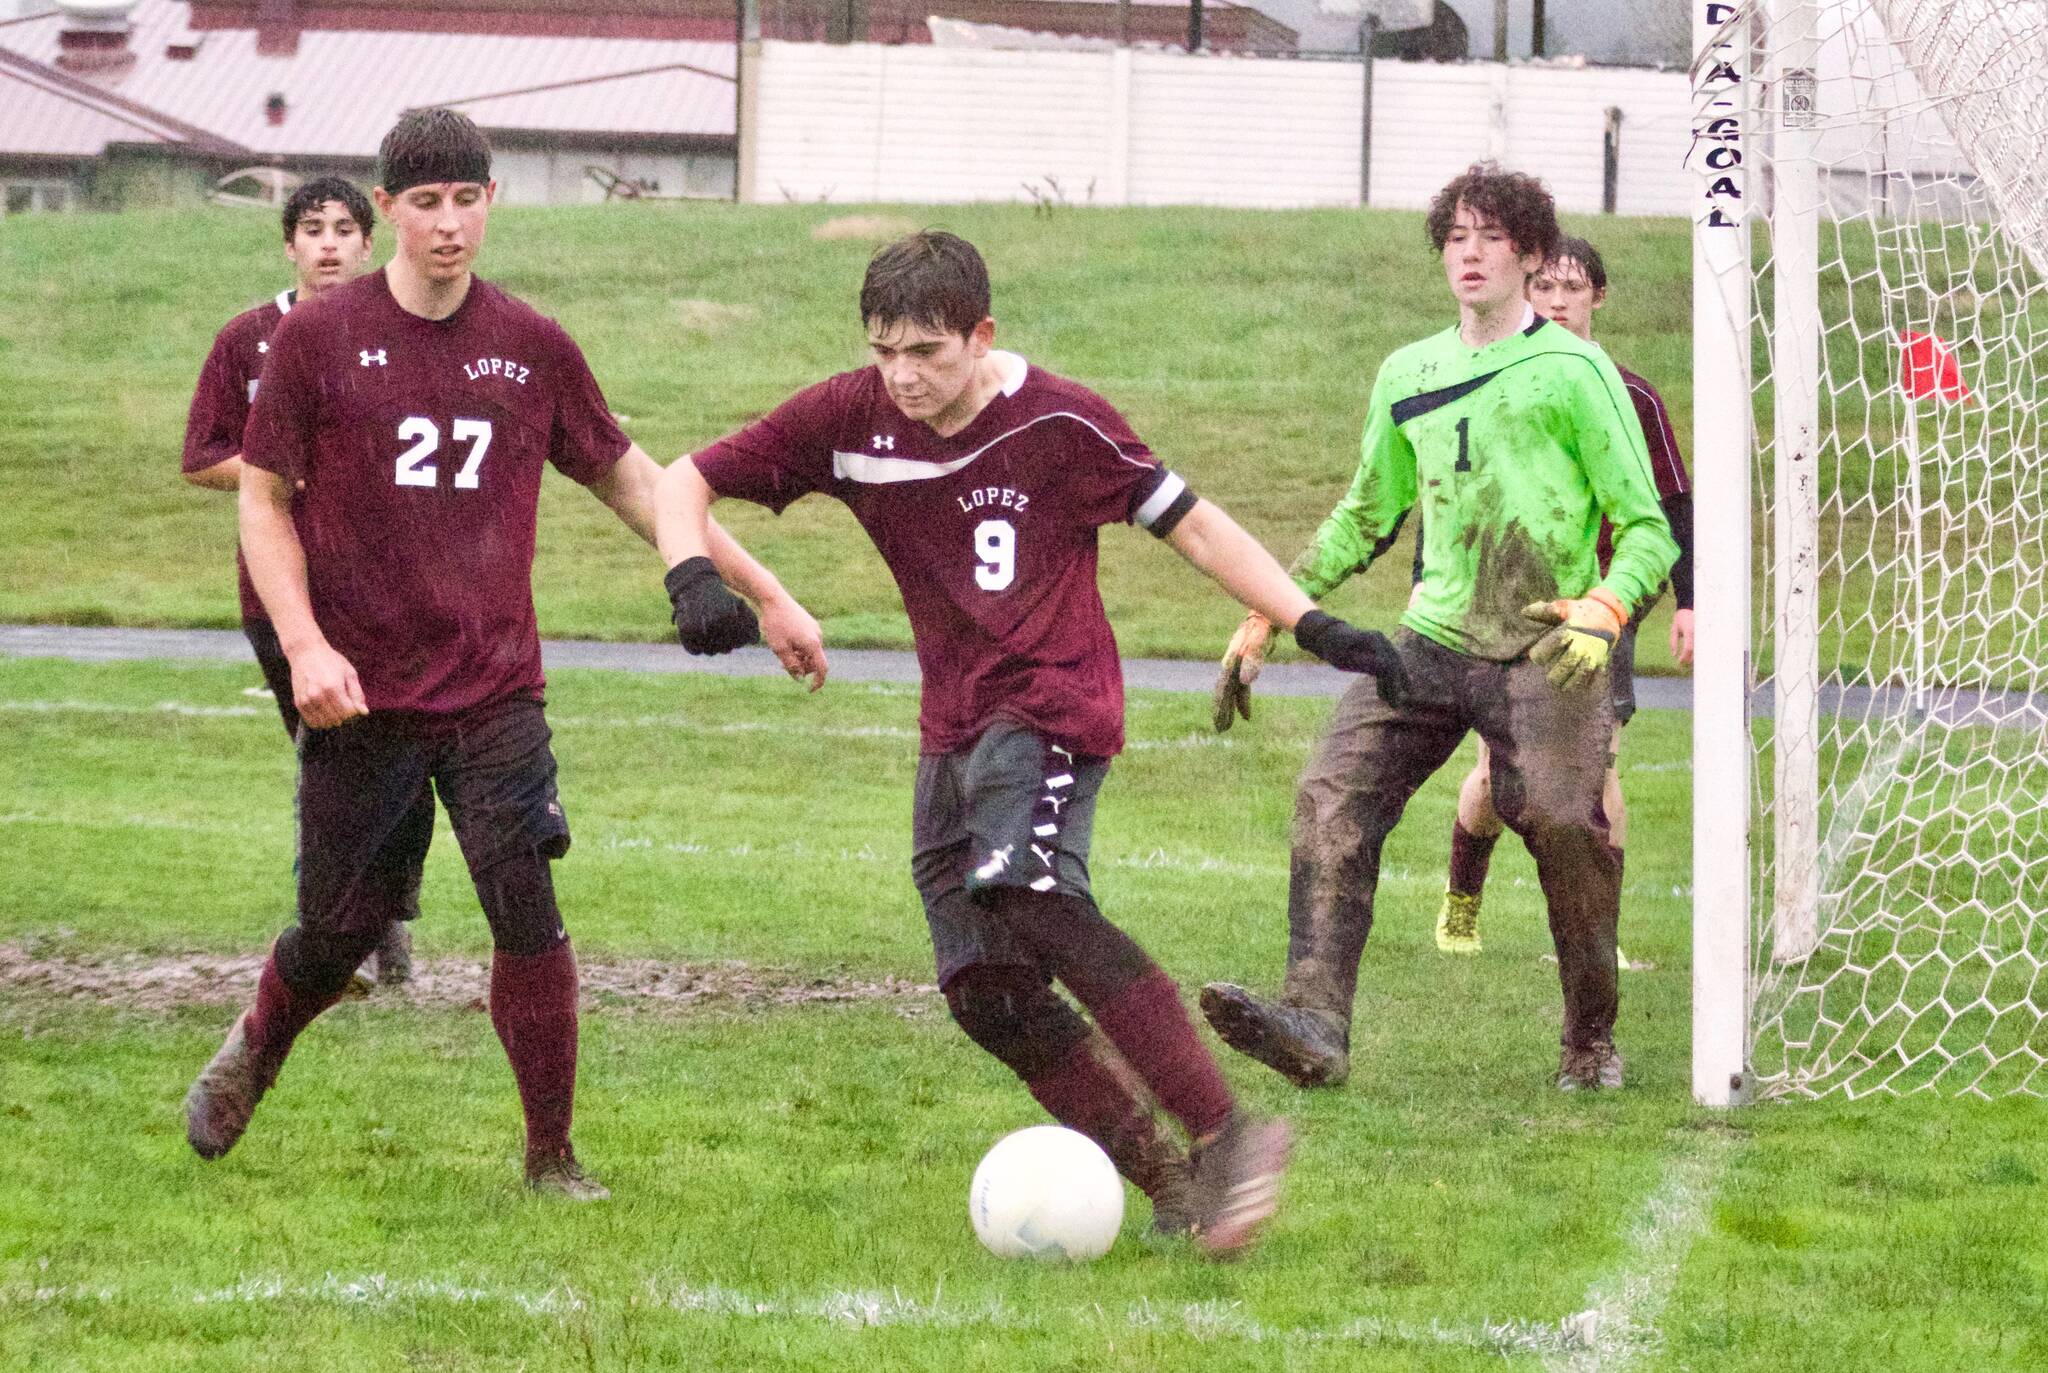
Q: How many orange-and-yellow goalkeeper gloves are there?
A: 2